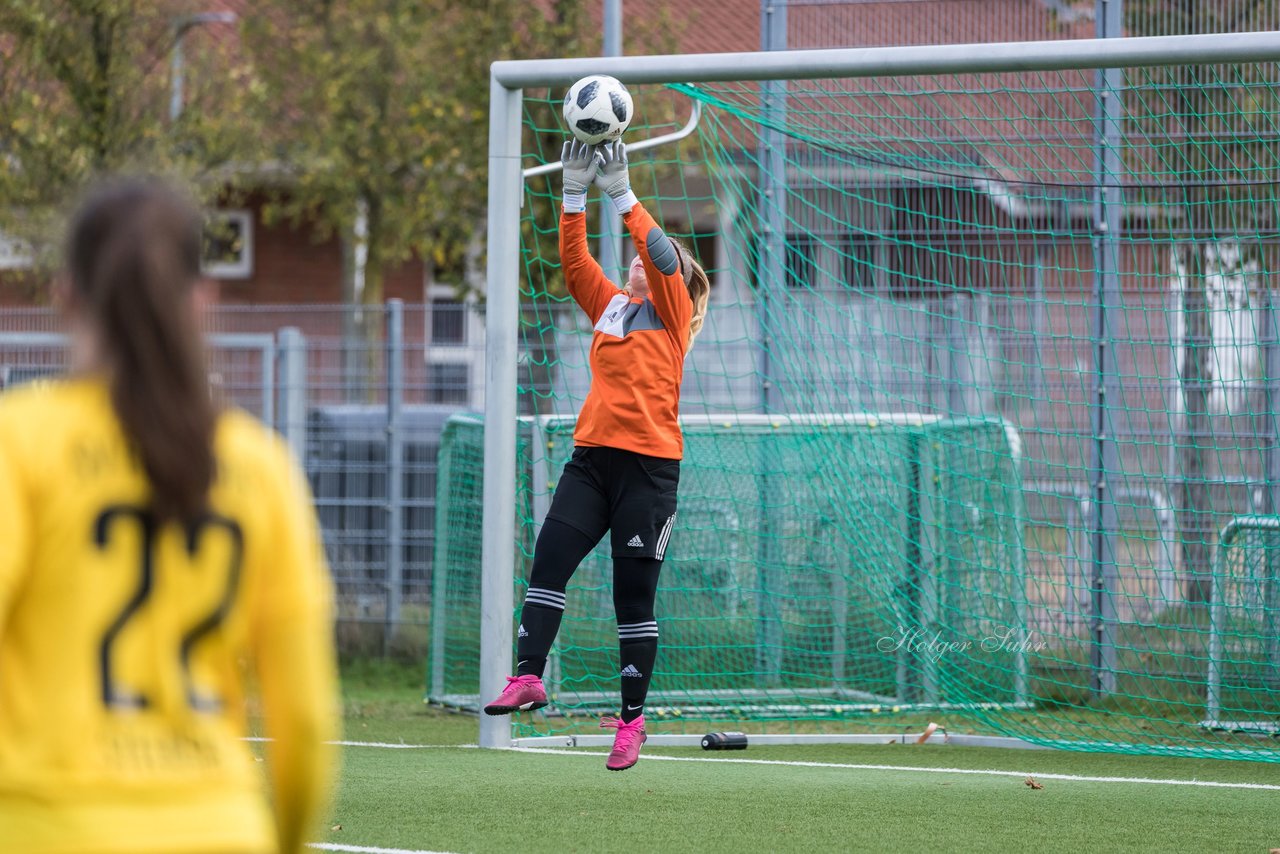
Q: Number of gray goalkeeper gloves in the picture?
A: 2